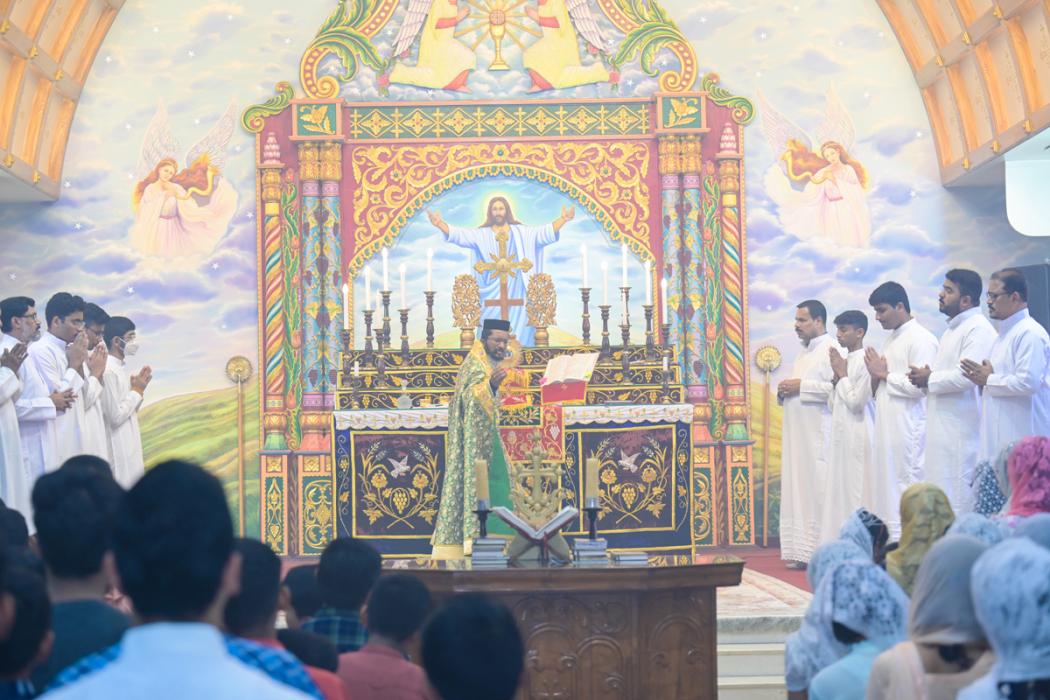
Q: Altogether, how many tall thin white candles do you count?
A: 12